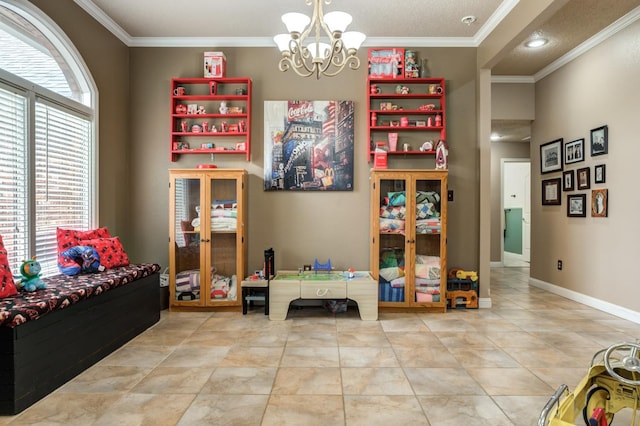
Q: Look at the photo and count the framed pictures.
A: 9